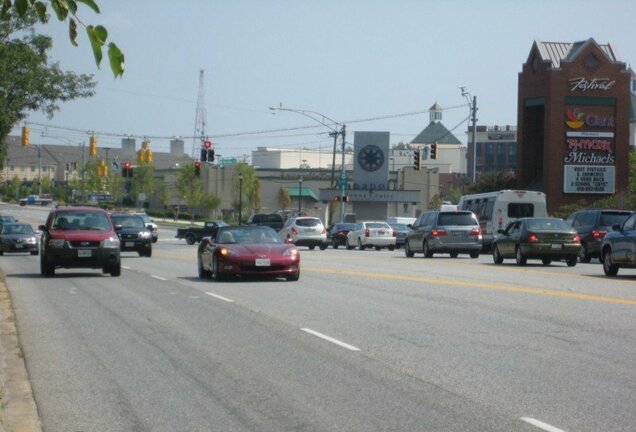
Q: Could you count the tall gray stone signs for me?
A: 1